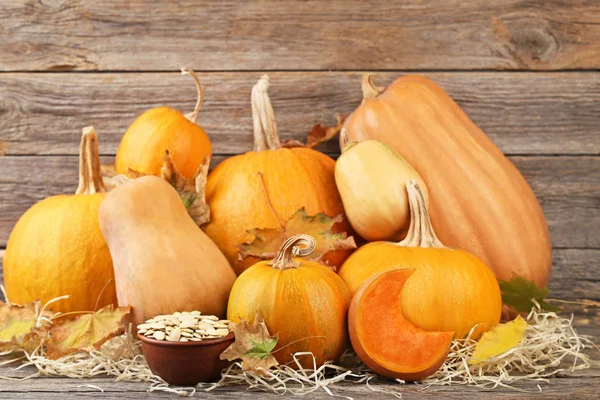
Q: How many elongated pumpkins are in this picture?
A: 3